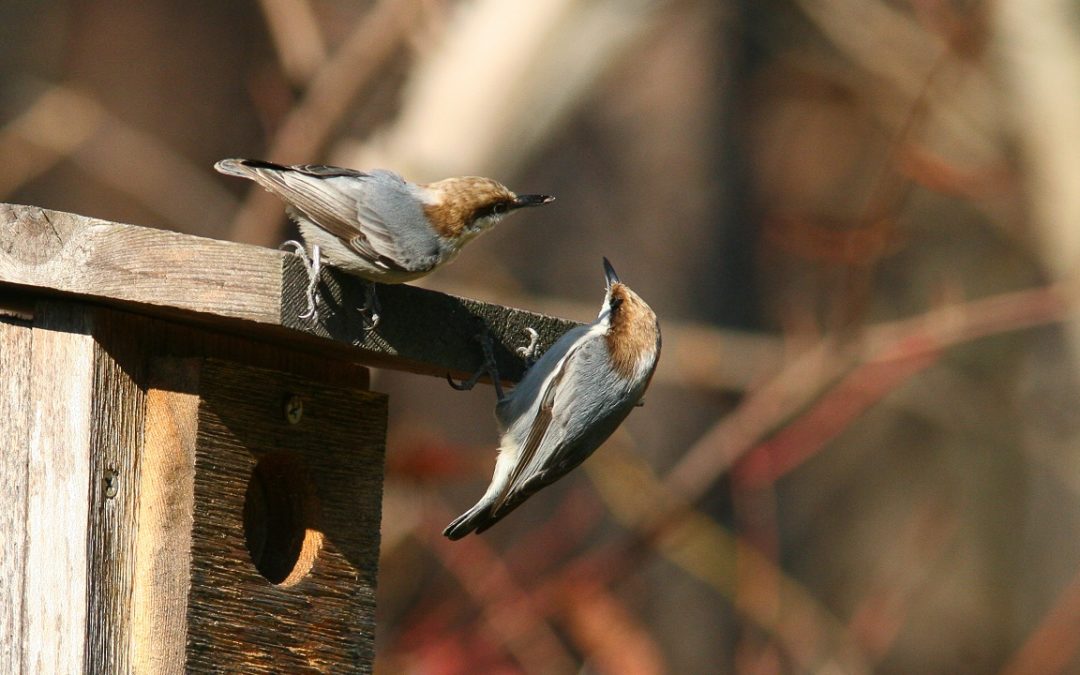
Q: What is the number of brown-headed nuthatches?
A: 2